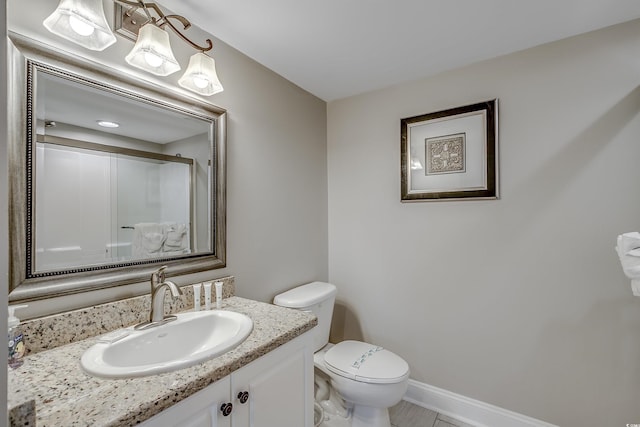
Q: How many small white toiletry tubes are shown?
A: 3